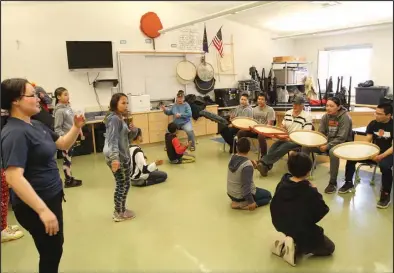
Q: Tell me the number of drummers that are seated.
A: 5